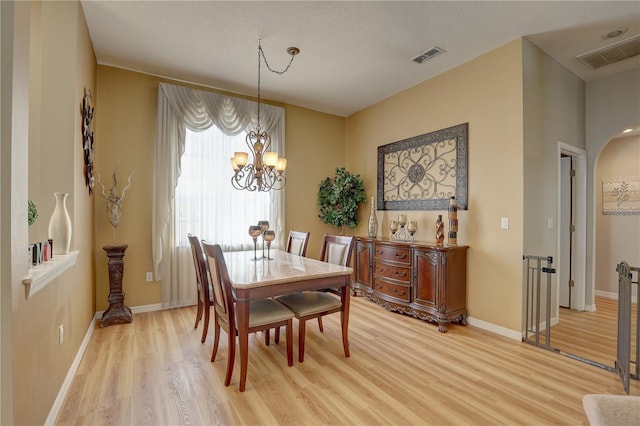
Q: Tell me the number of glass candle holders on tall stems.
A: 3